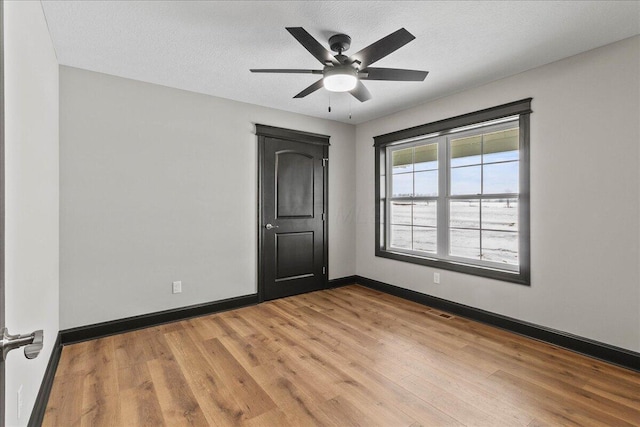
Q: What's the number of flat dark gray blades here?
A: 6